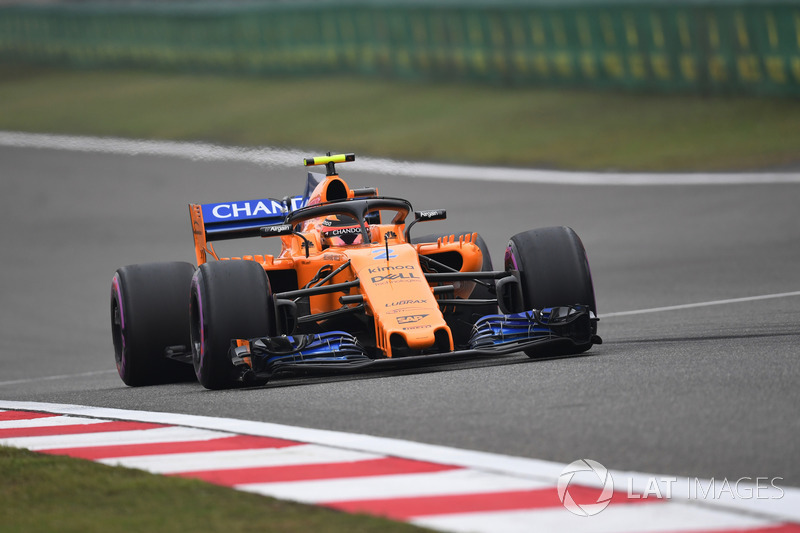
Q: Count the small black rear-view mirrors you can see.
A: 2